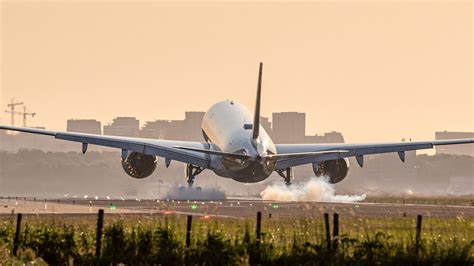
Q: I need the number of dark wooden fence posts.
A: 7